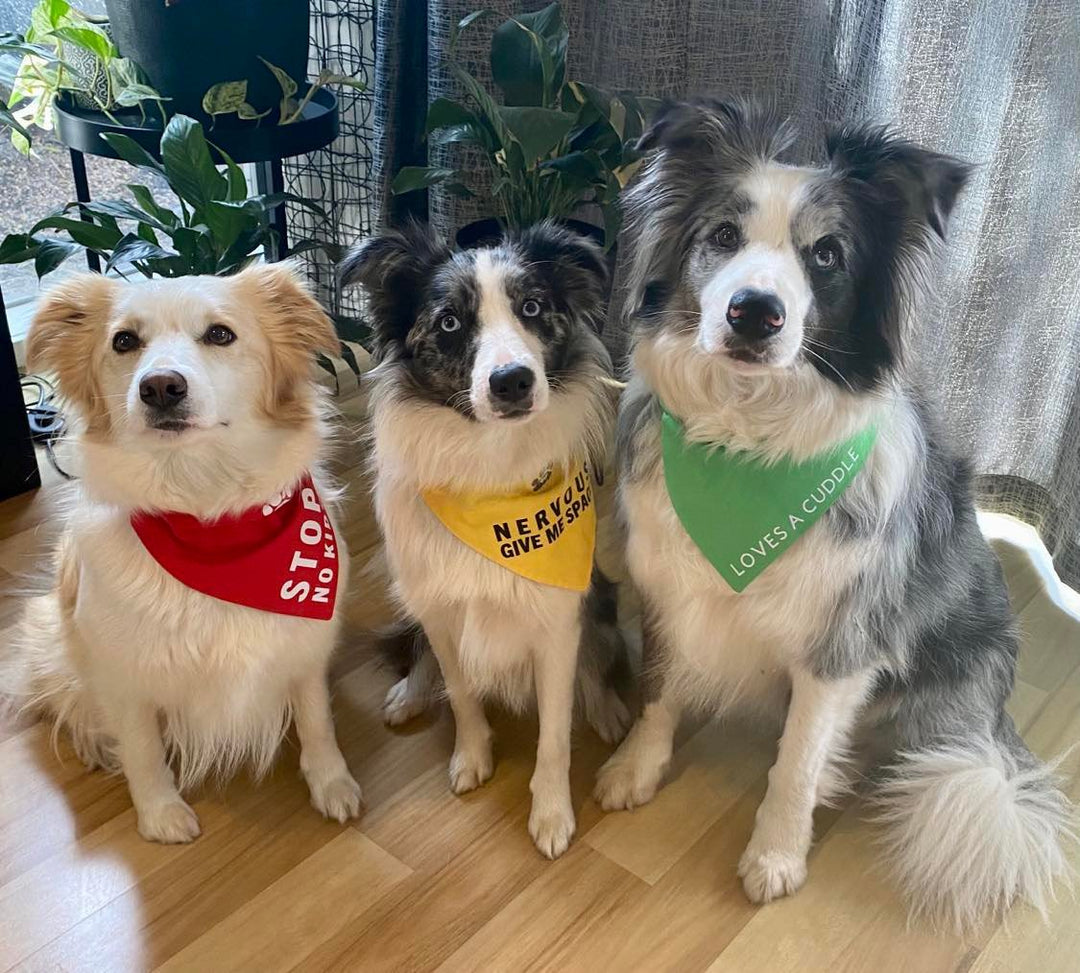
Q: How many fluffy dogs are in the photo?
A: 3